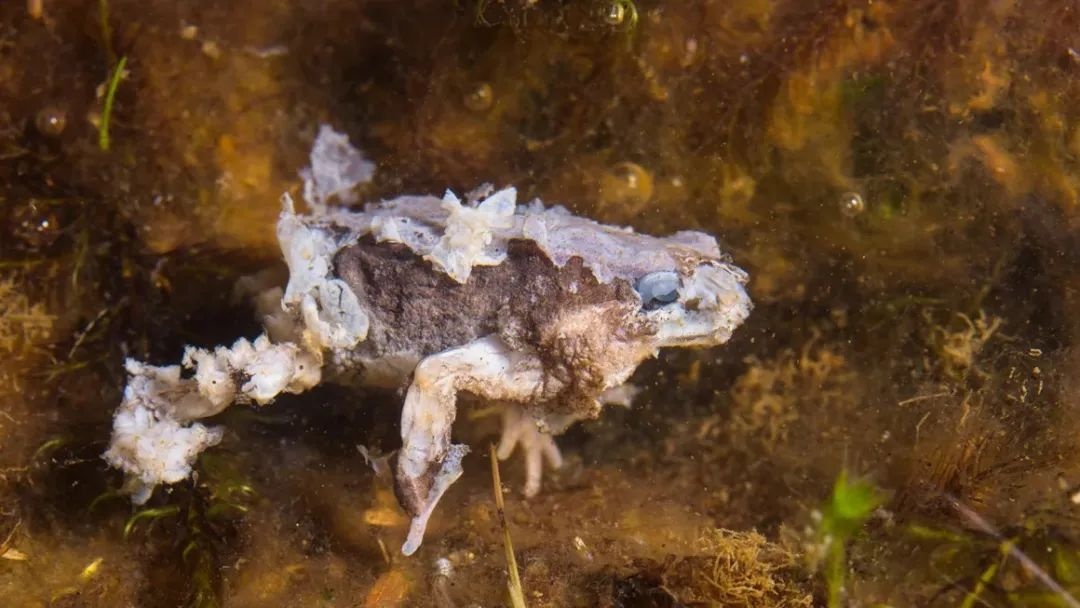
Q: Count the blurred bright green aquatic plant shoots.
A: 1